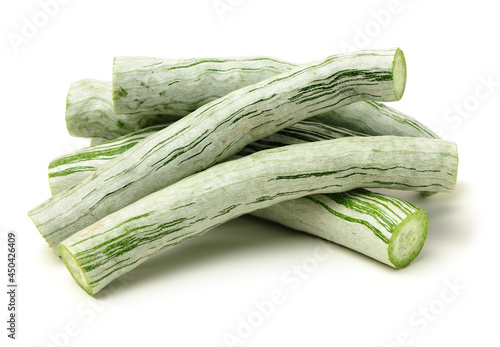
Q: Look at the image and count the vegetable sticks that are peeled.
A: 0